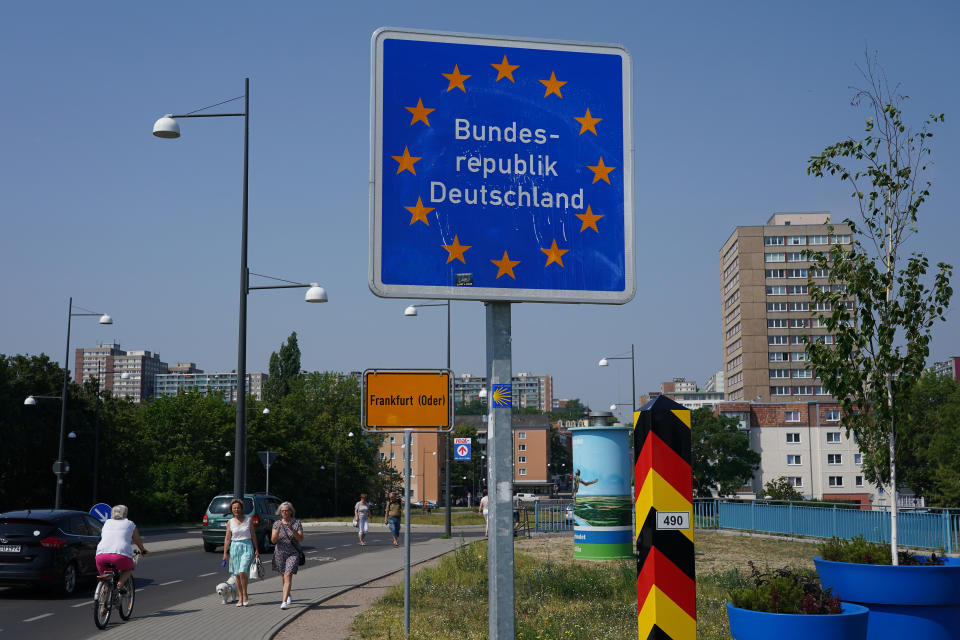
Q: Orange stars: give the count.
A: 12